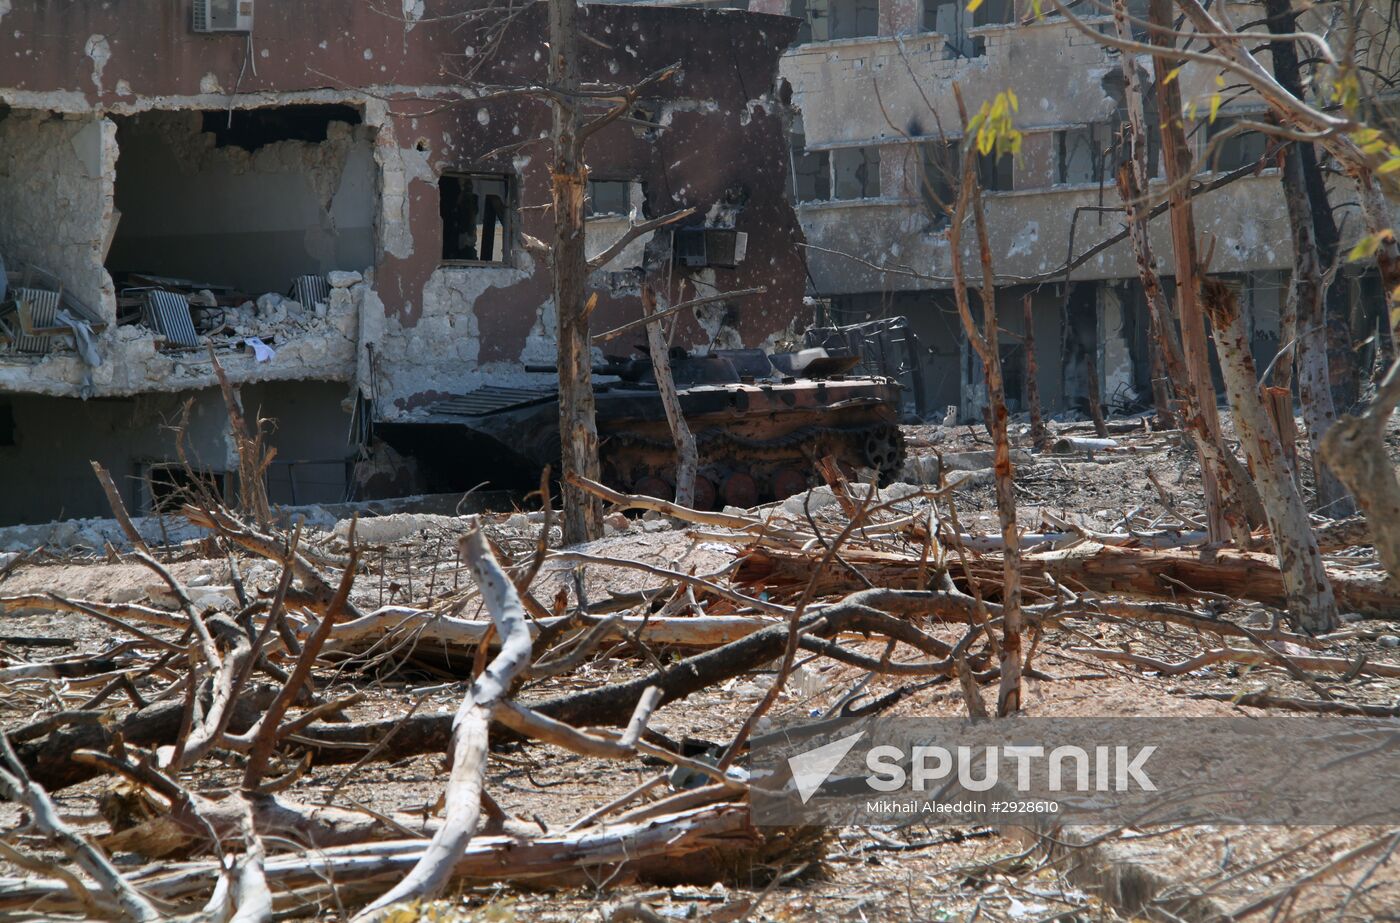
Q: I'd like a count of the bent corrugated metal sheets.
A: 3